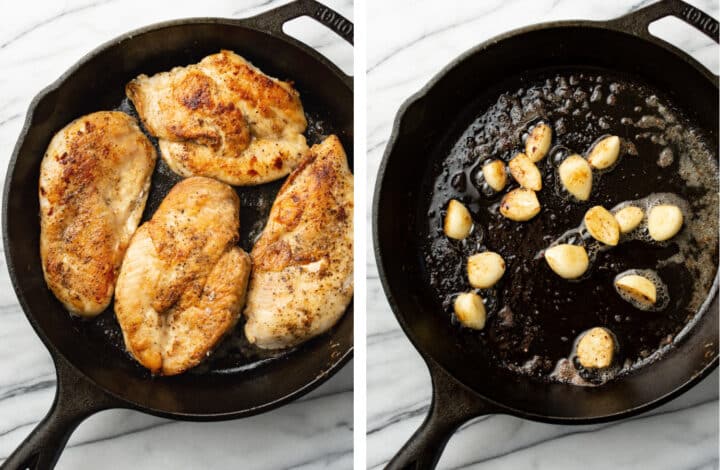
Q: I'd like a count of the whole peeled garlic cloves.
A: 15